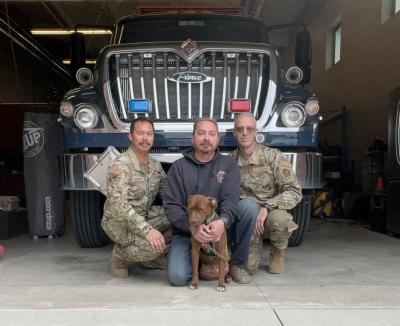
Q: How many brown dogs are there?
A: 1